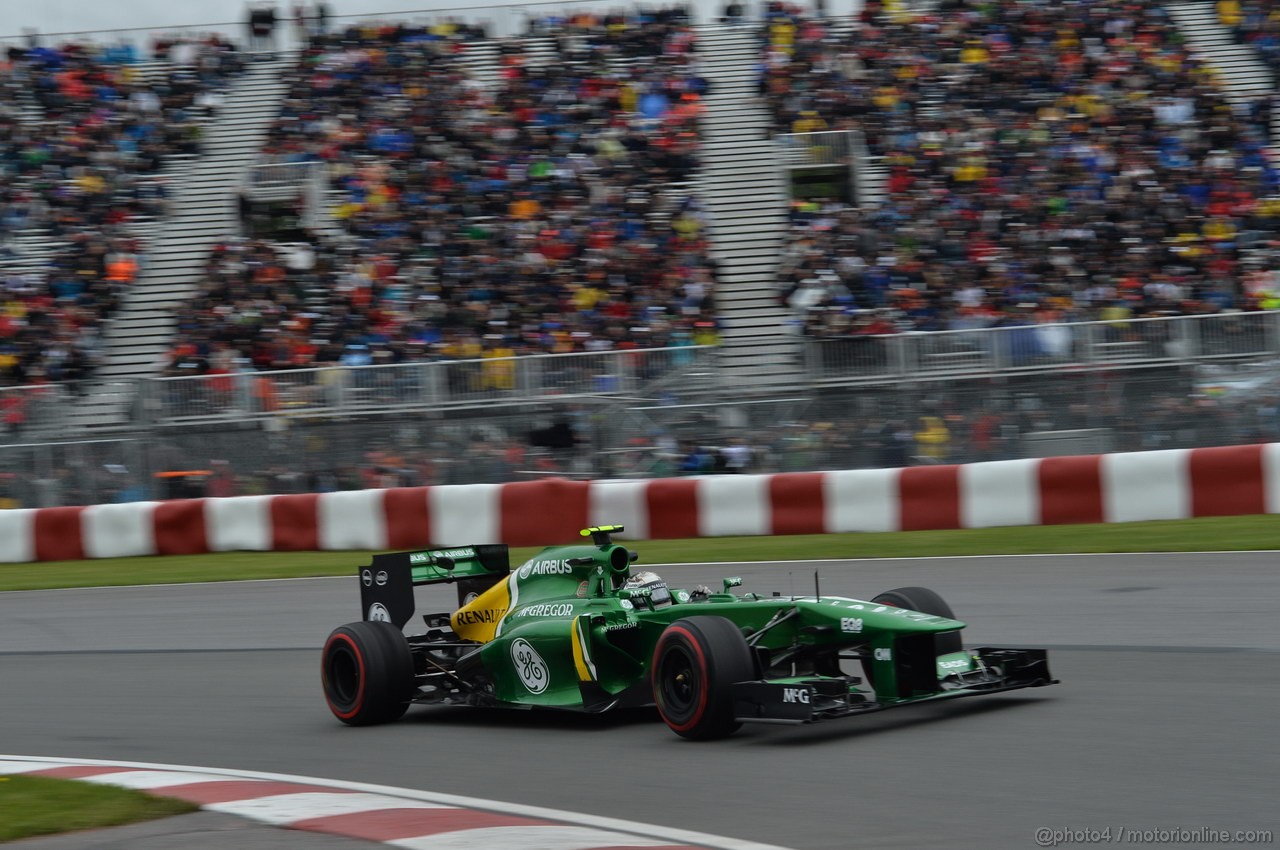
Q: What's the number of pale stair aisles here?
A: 3